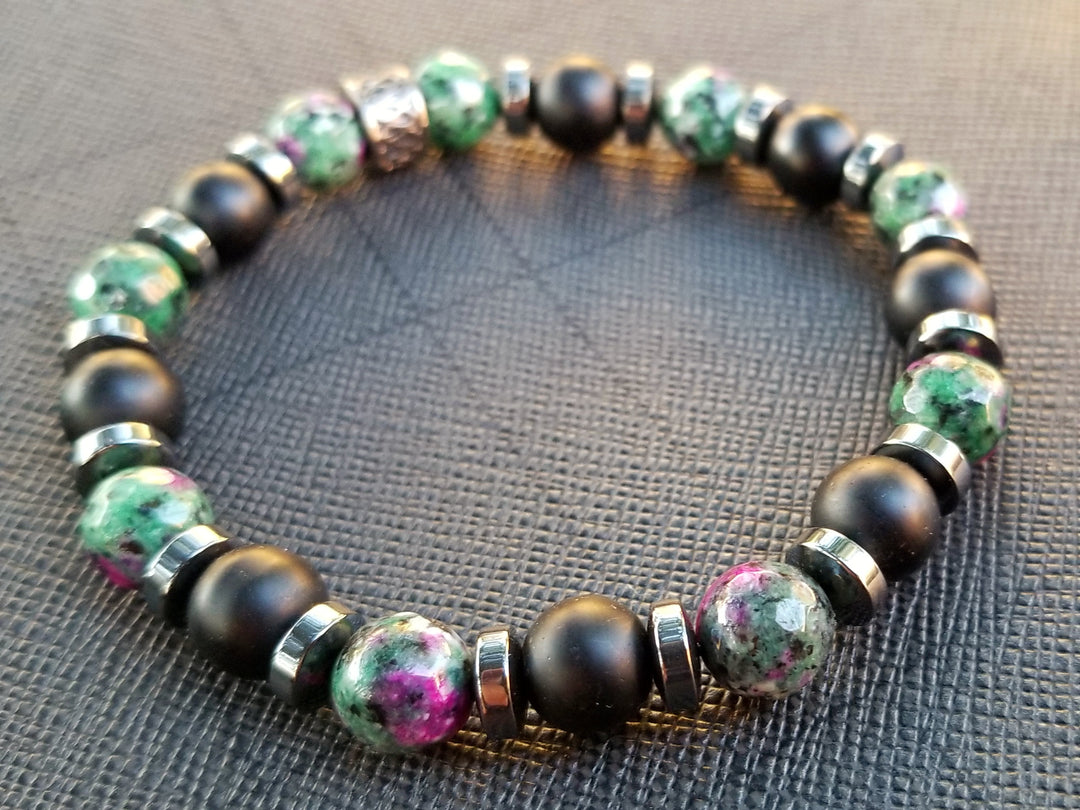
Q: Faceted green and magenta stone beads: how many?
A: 9